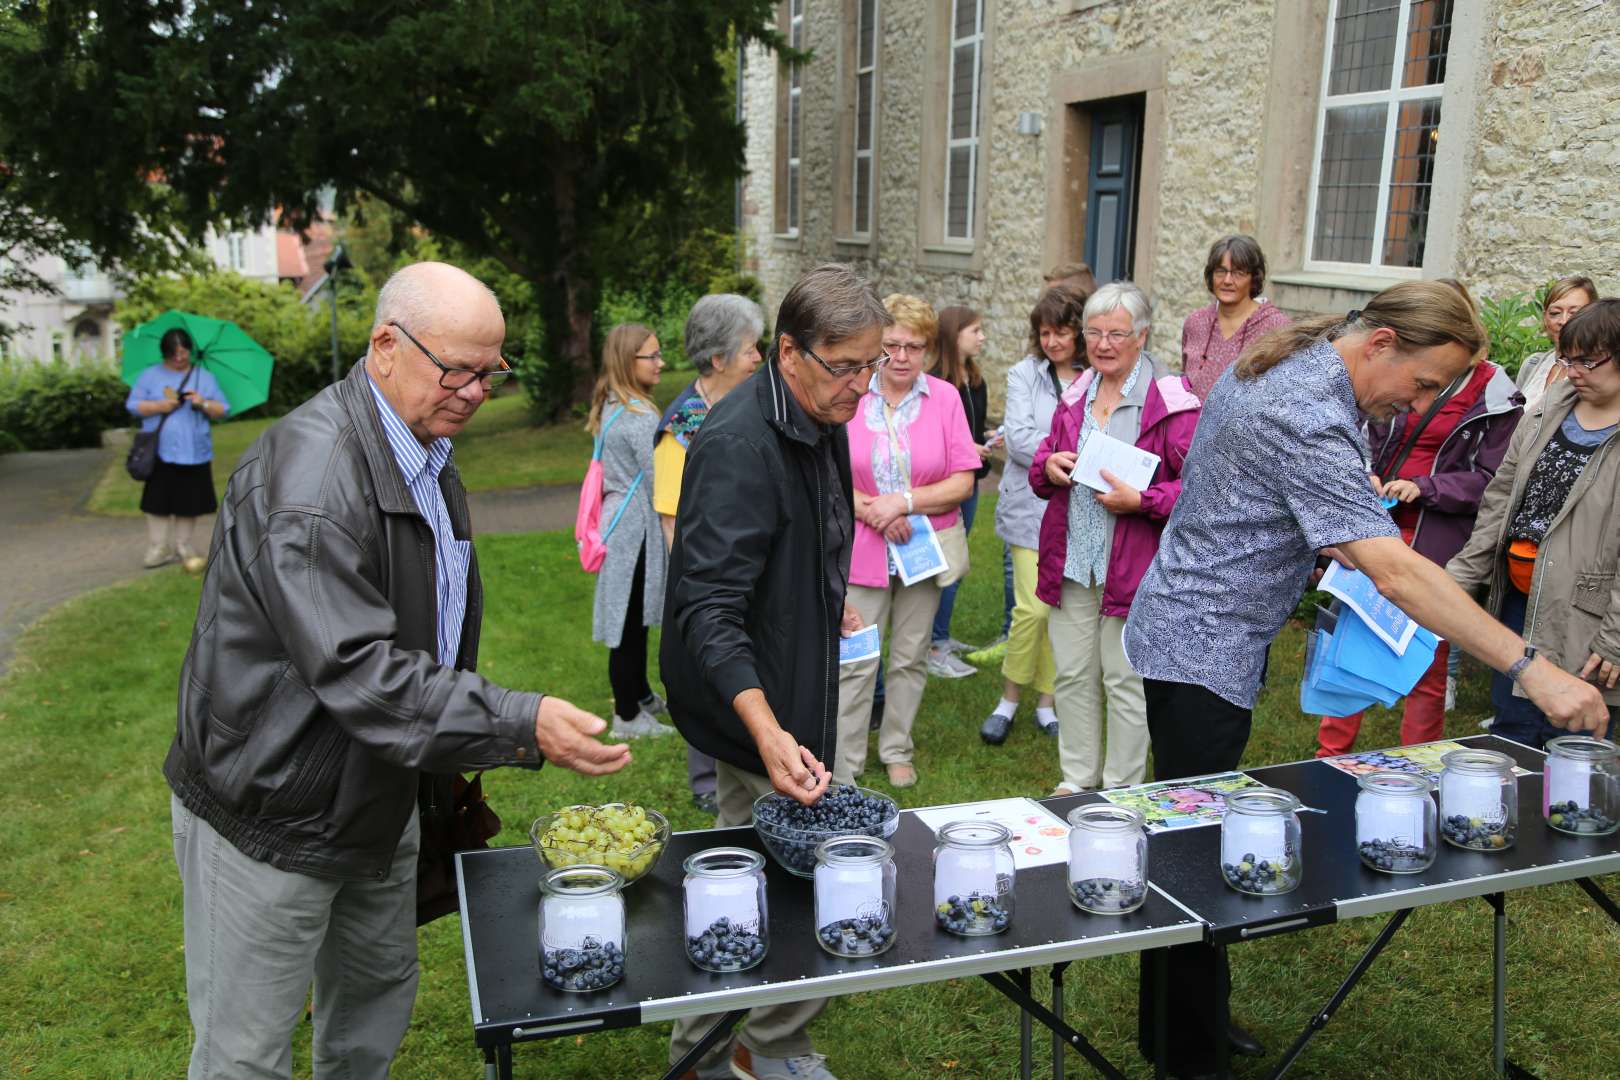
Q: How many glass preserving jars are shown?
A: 9